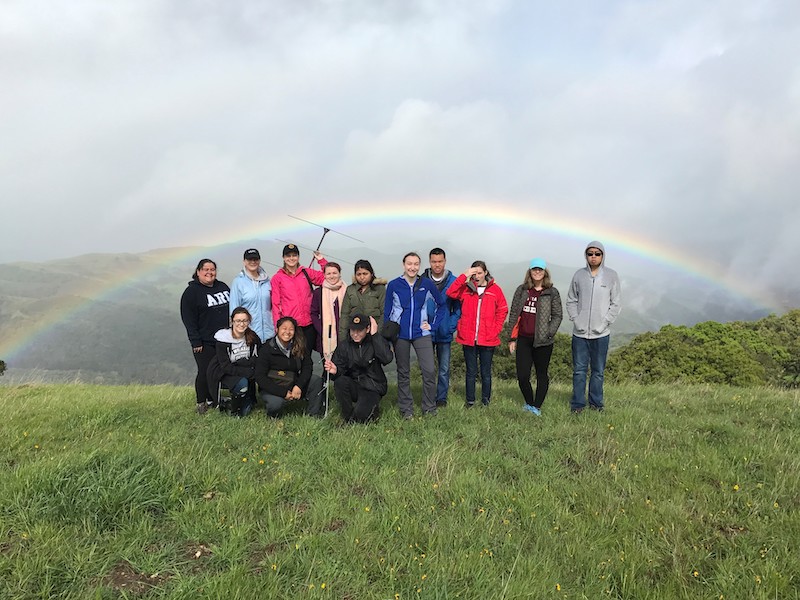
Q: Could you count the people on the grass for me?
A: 13